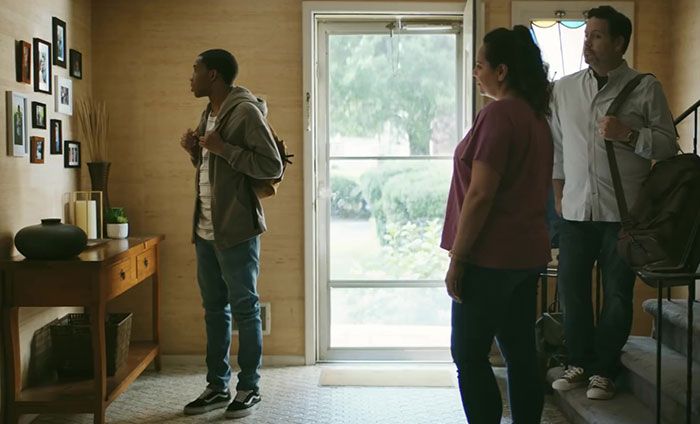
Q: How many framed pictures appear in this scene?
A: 10